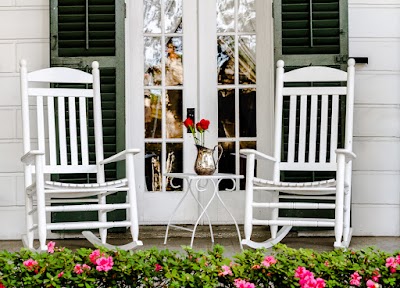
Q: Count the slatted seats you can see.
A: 2